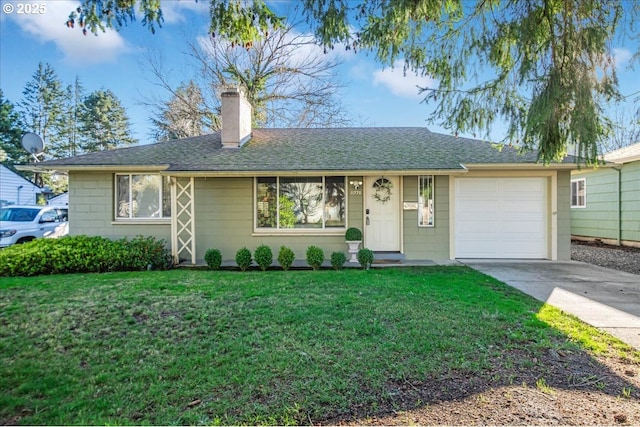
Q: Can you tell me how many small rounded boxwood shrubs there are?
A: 7